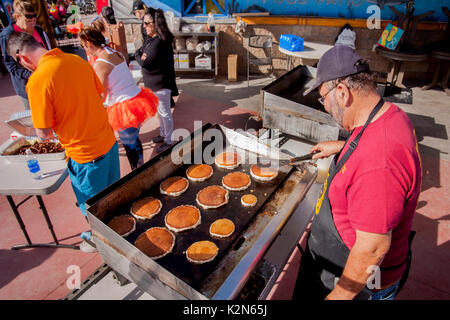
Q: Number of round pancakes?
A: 13